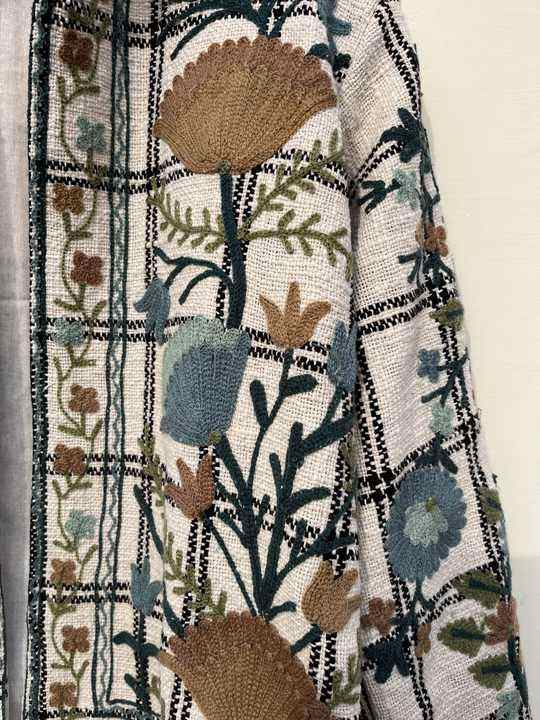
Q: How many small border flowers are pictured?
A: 11